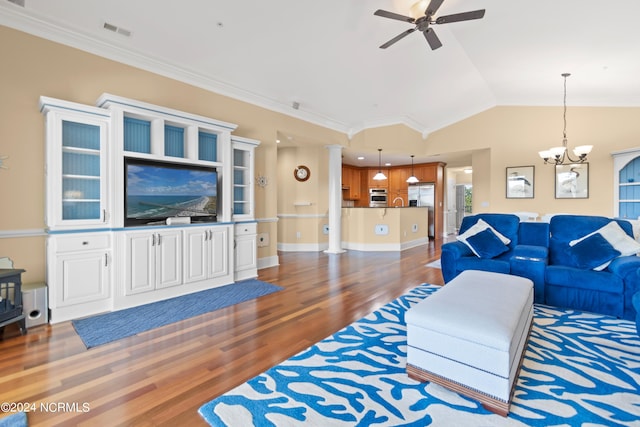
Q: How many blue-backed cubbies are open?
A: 3